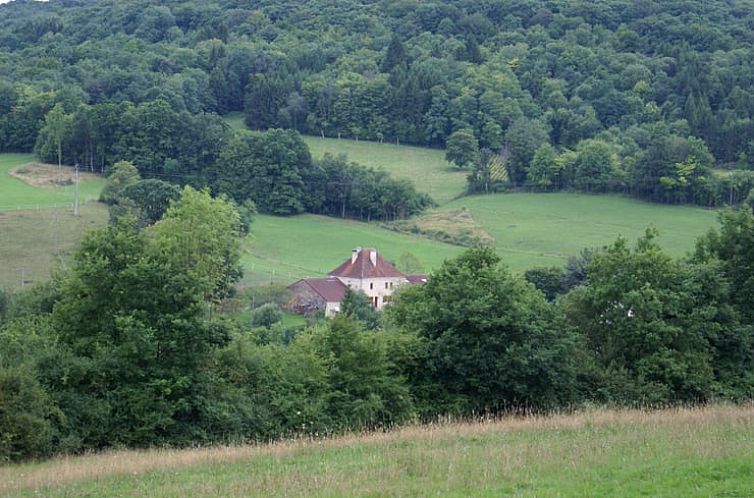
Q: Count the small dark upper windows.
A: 3